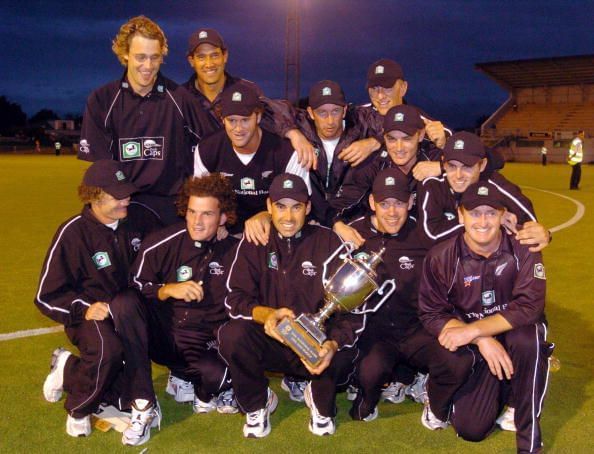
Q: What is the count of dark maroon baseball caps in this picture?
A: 10